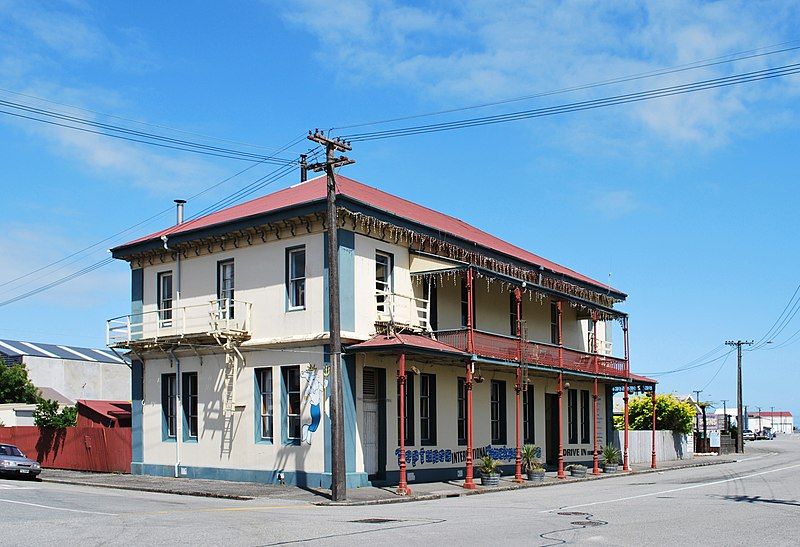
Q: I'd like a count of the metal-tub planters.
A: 4